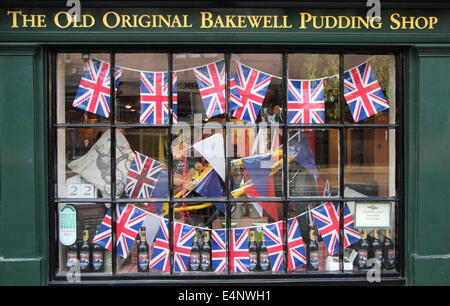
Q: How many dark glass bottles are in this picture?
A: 12